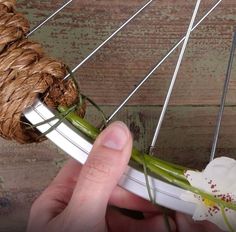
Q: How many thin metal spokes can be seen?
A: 5